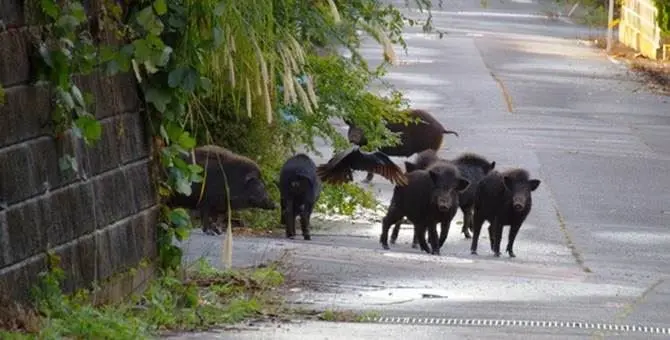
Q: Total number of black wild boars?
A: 7